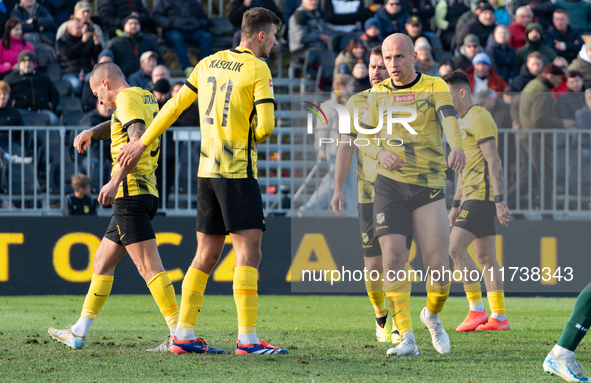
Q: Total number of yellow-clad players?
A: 5